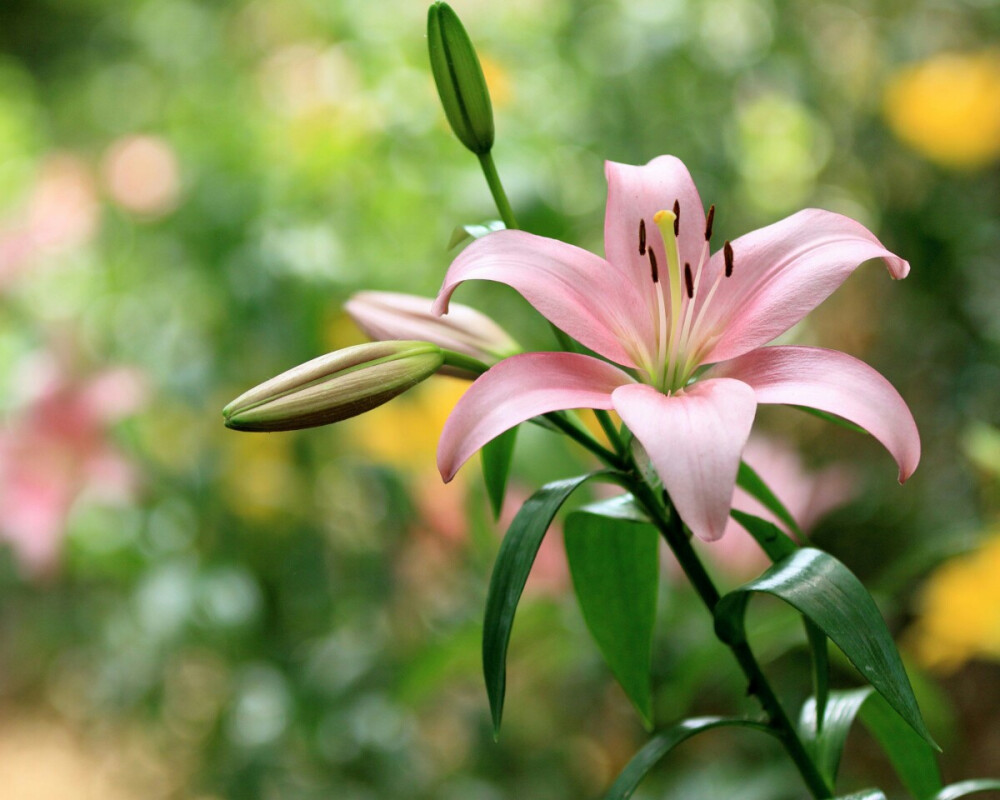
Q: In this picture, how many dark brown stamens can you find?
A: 6